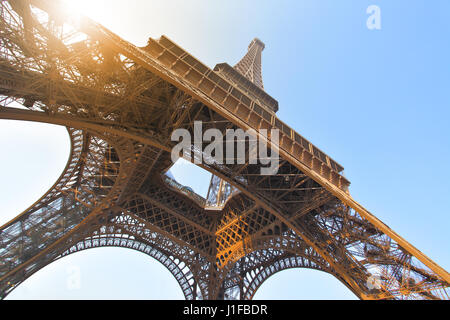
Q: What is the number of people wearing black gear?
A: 0